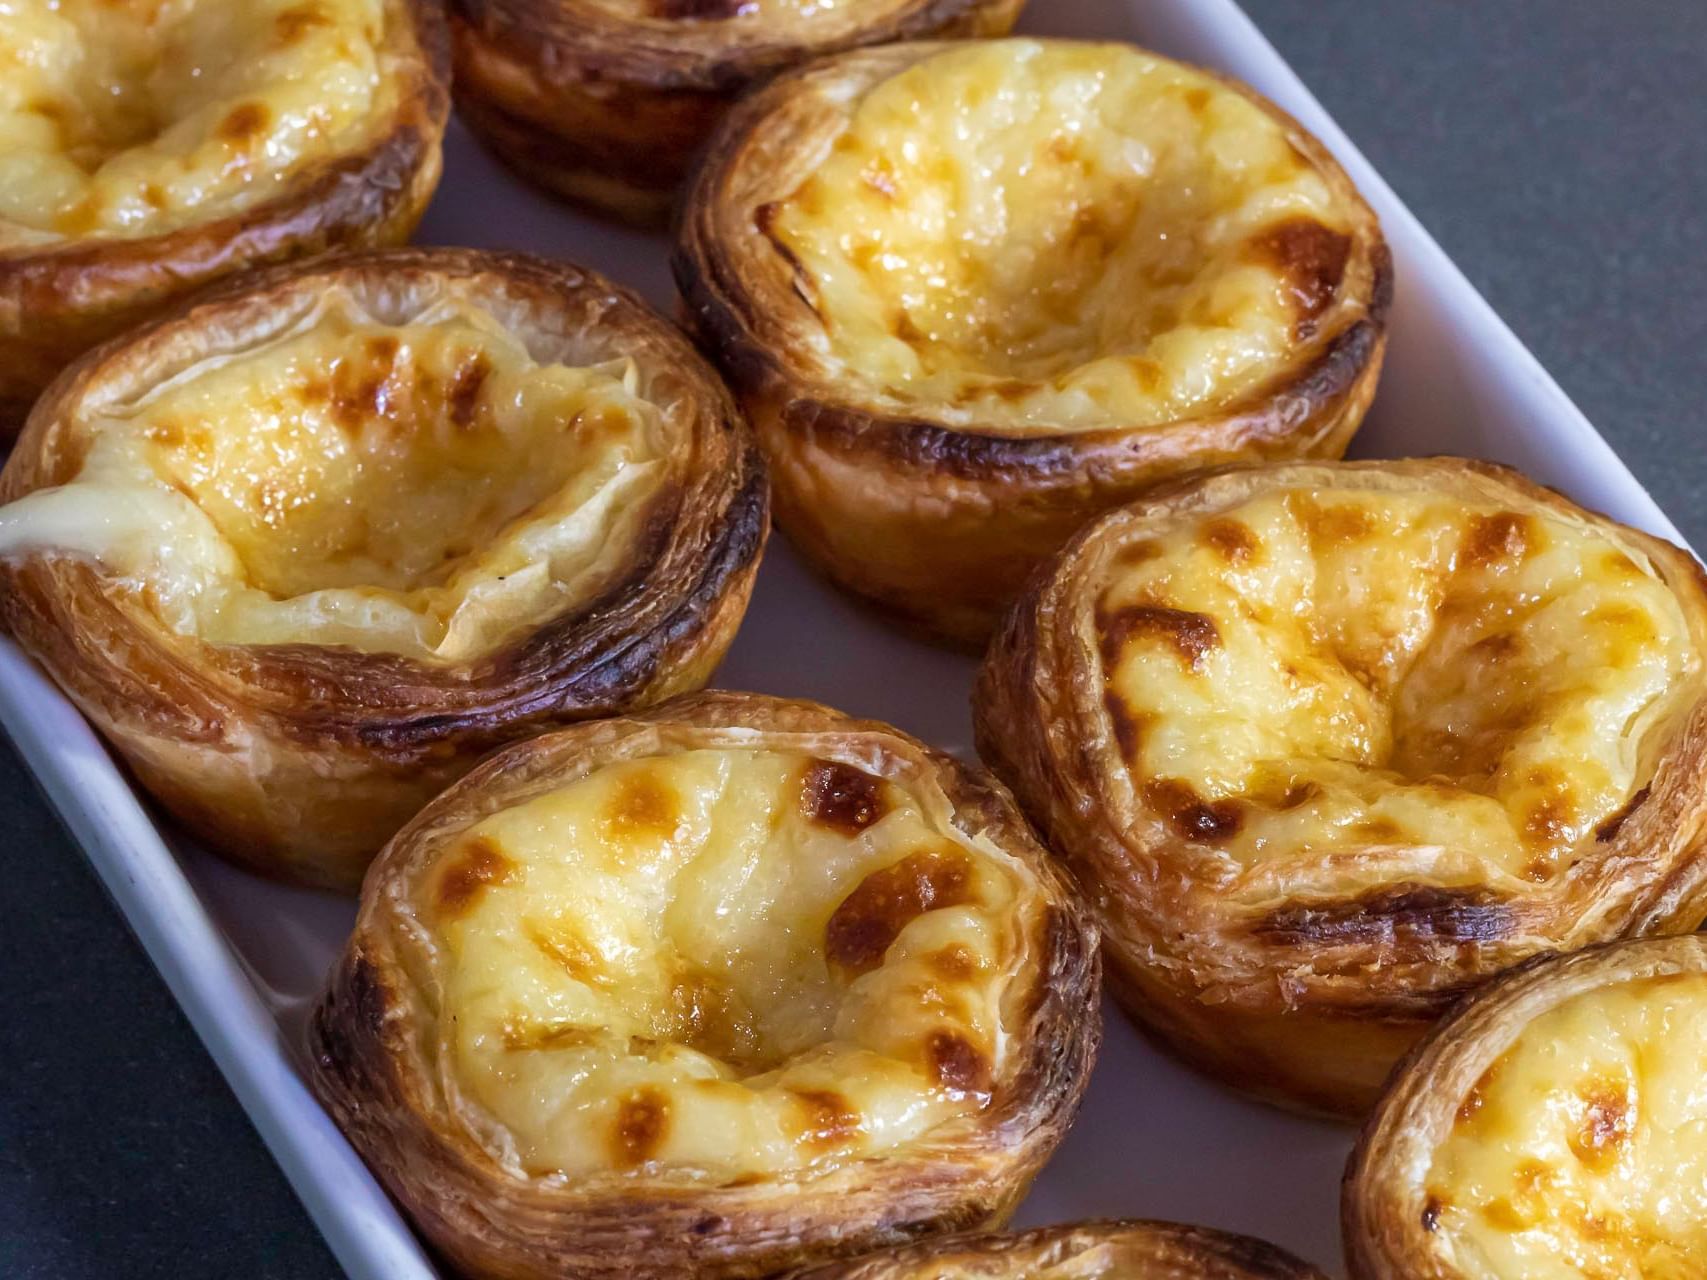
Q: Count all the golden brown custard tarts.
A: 8